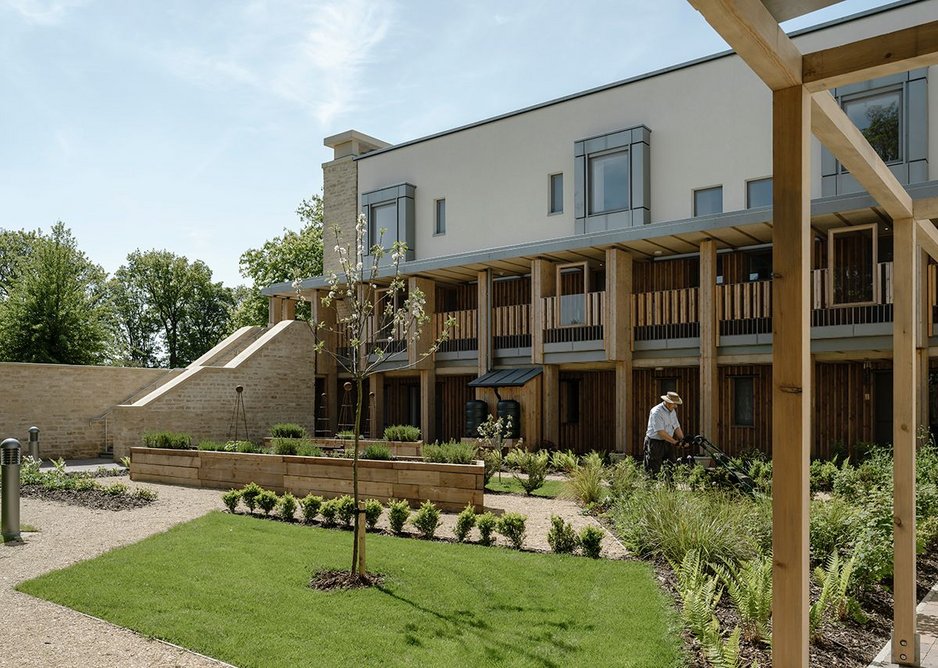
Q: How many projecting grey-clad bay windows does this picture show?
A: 3